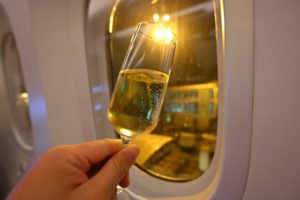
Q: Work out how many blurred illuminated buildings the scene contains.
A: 1